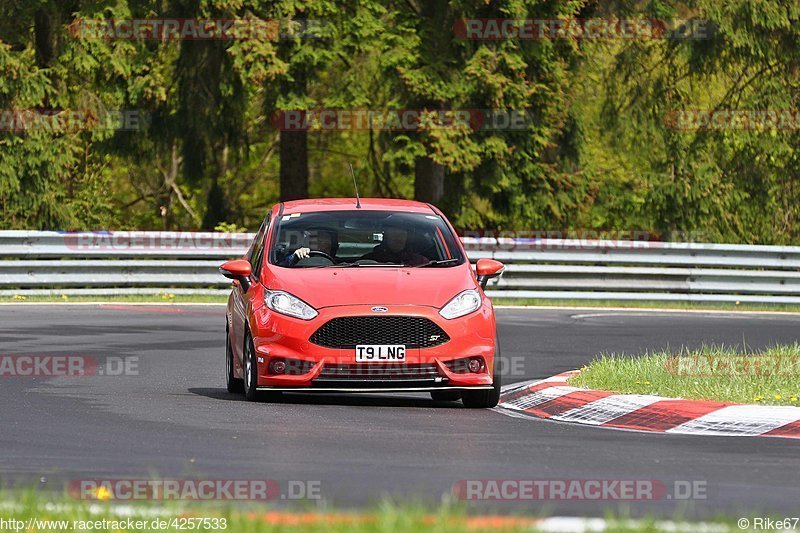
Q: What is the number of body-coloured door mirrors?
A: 2